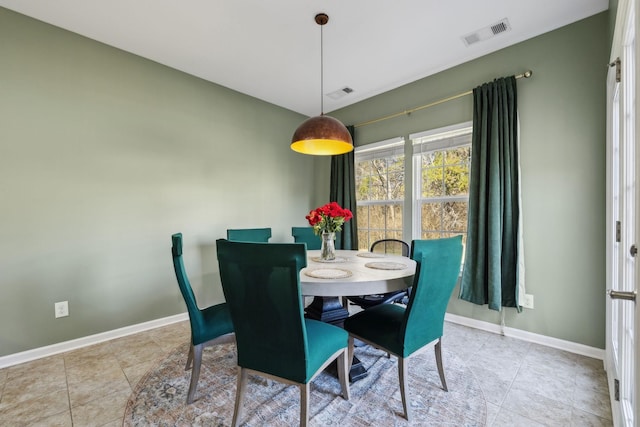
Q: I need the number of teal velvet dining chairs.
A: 5